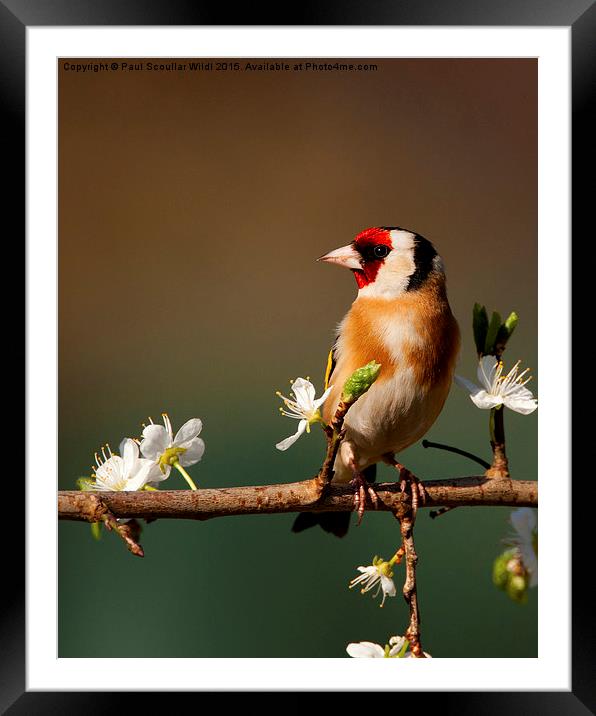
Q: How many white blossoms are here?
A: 7